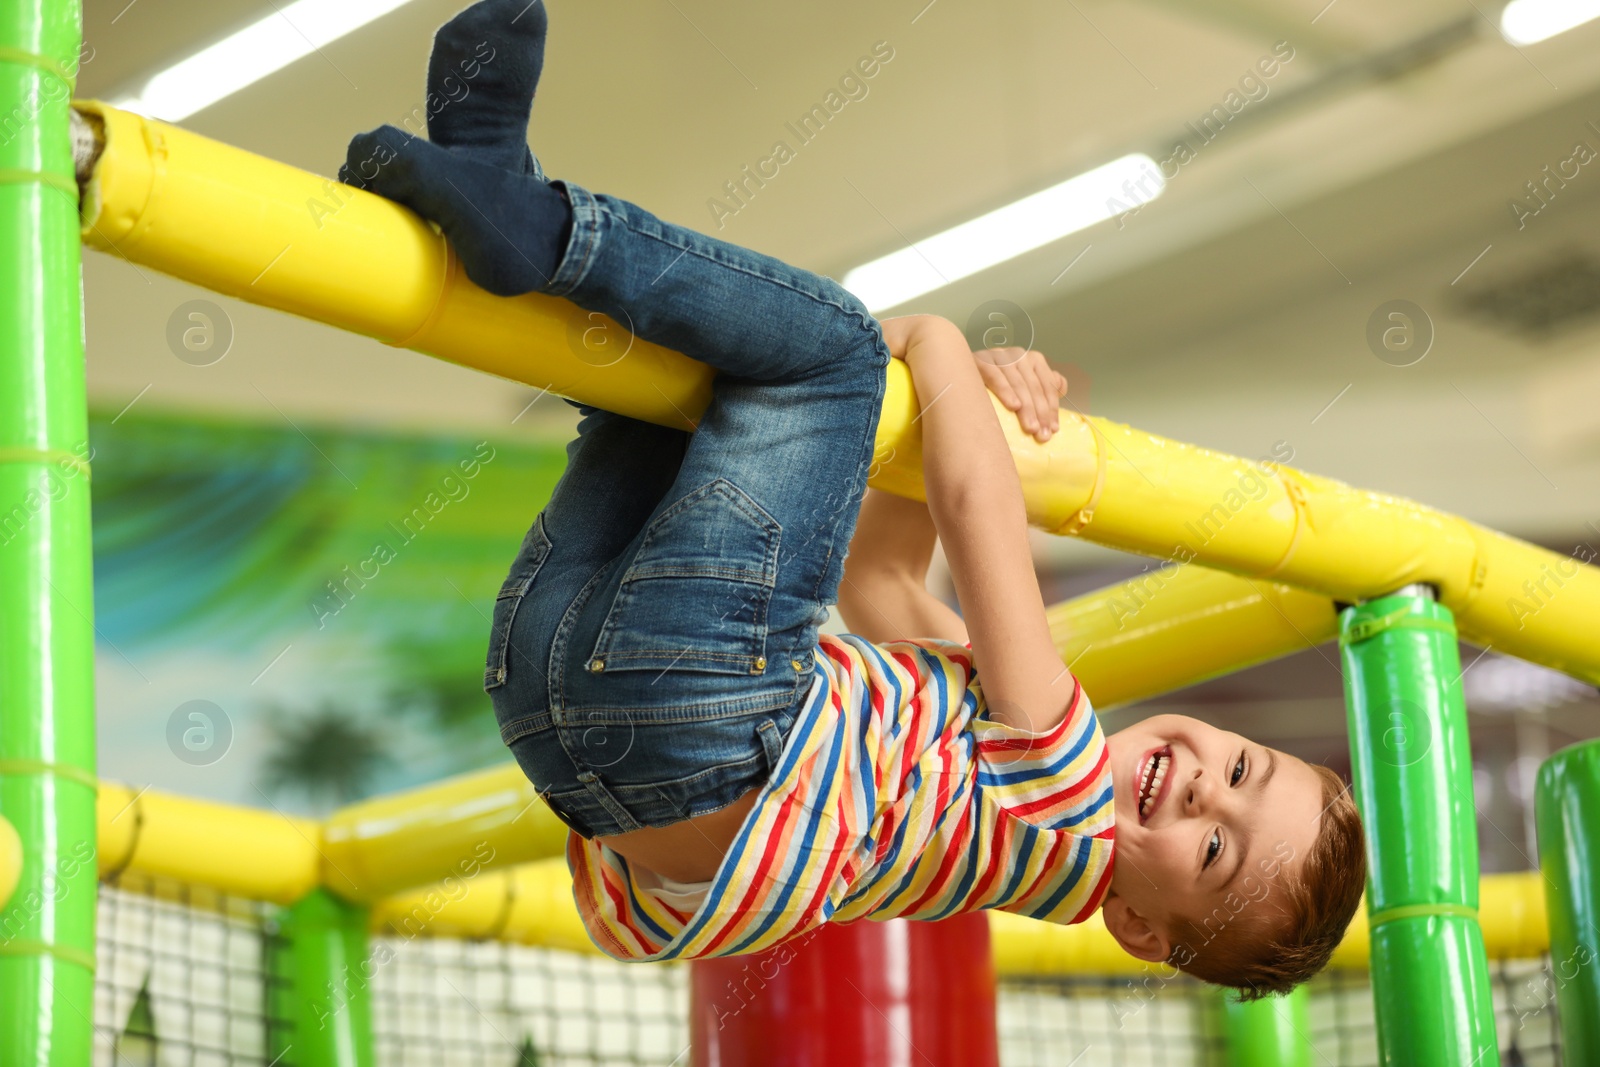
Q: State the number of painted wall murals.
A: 1